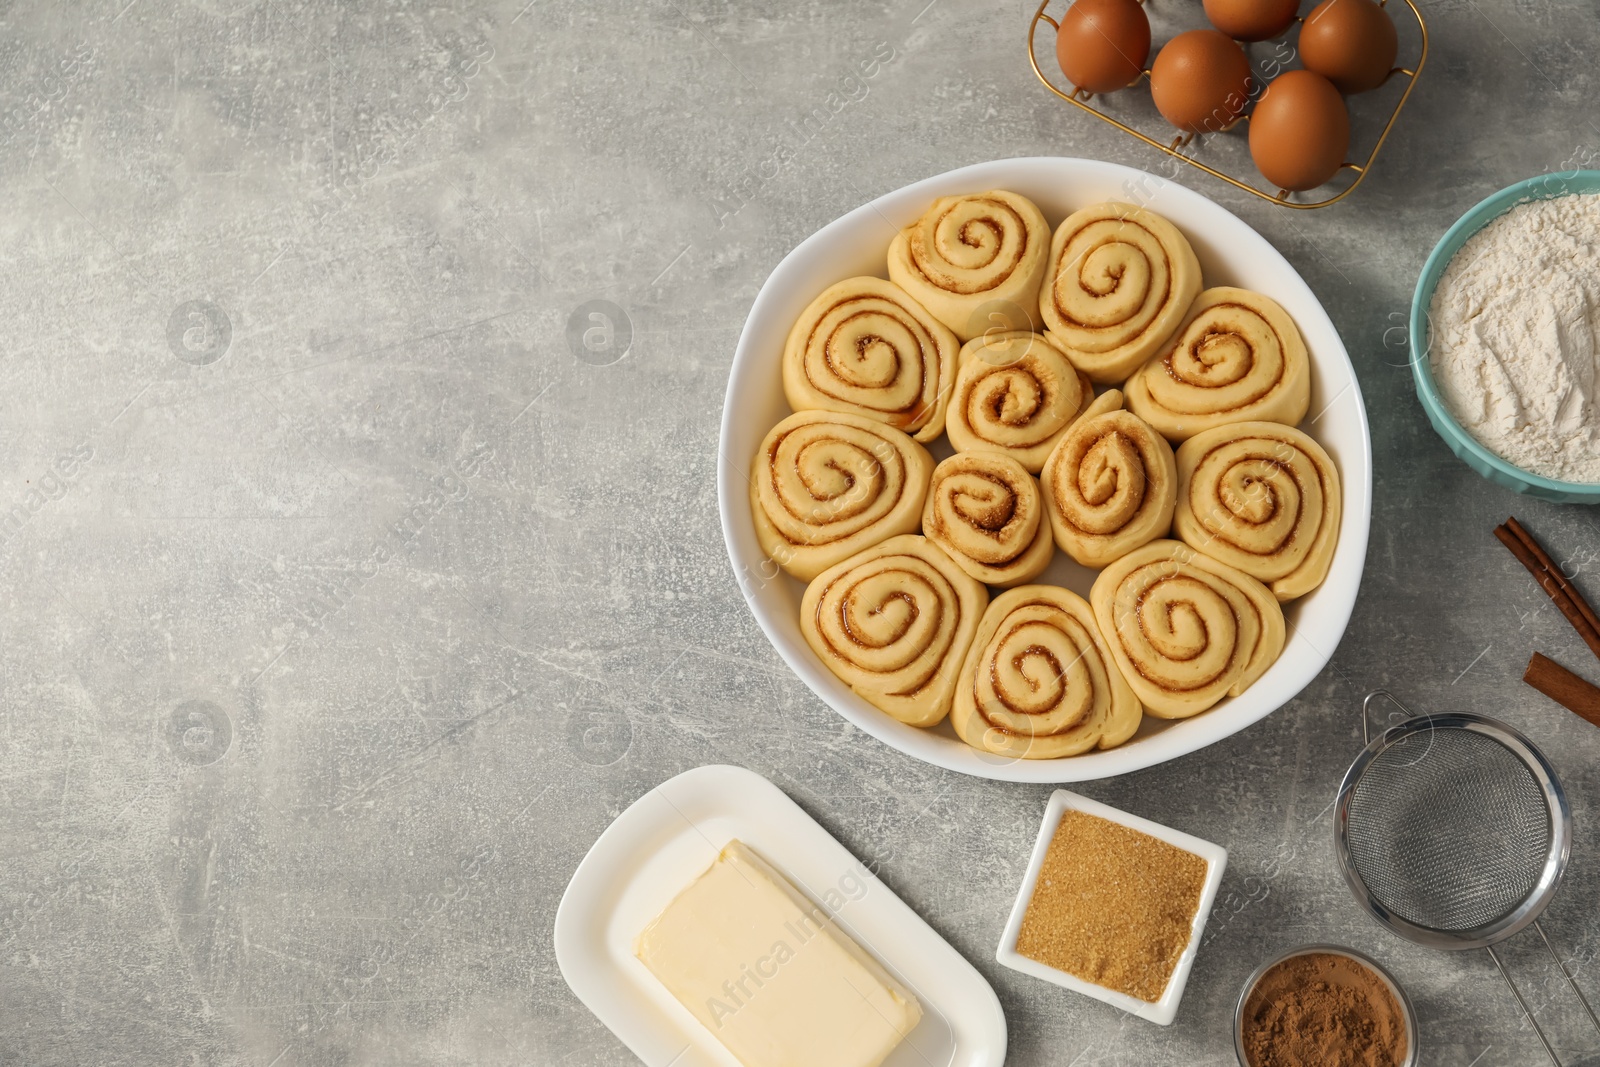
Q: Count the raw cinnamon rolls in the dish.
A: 12